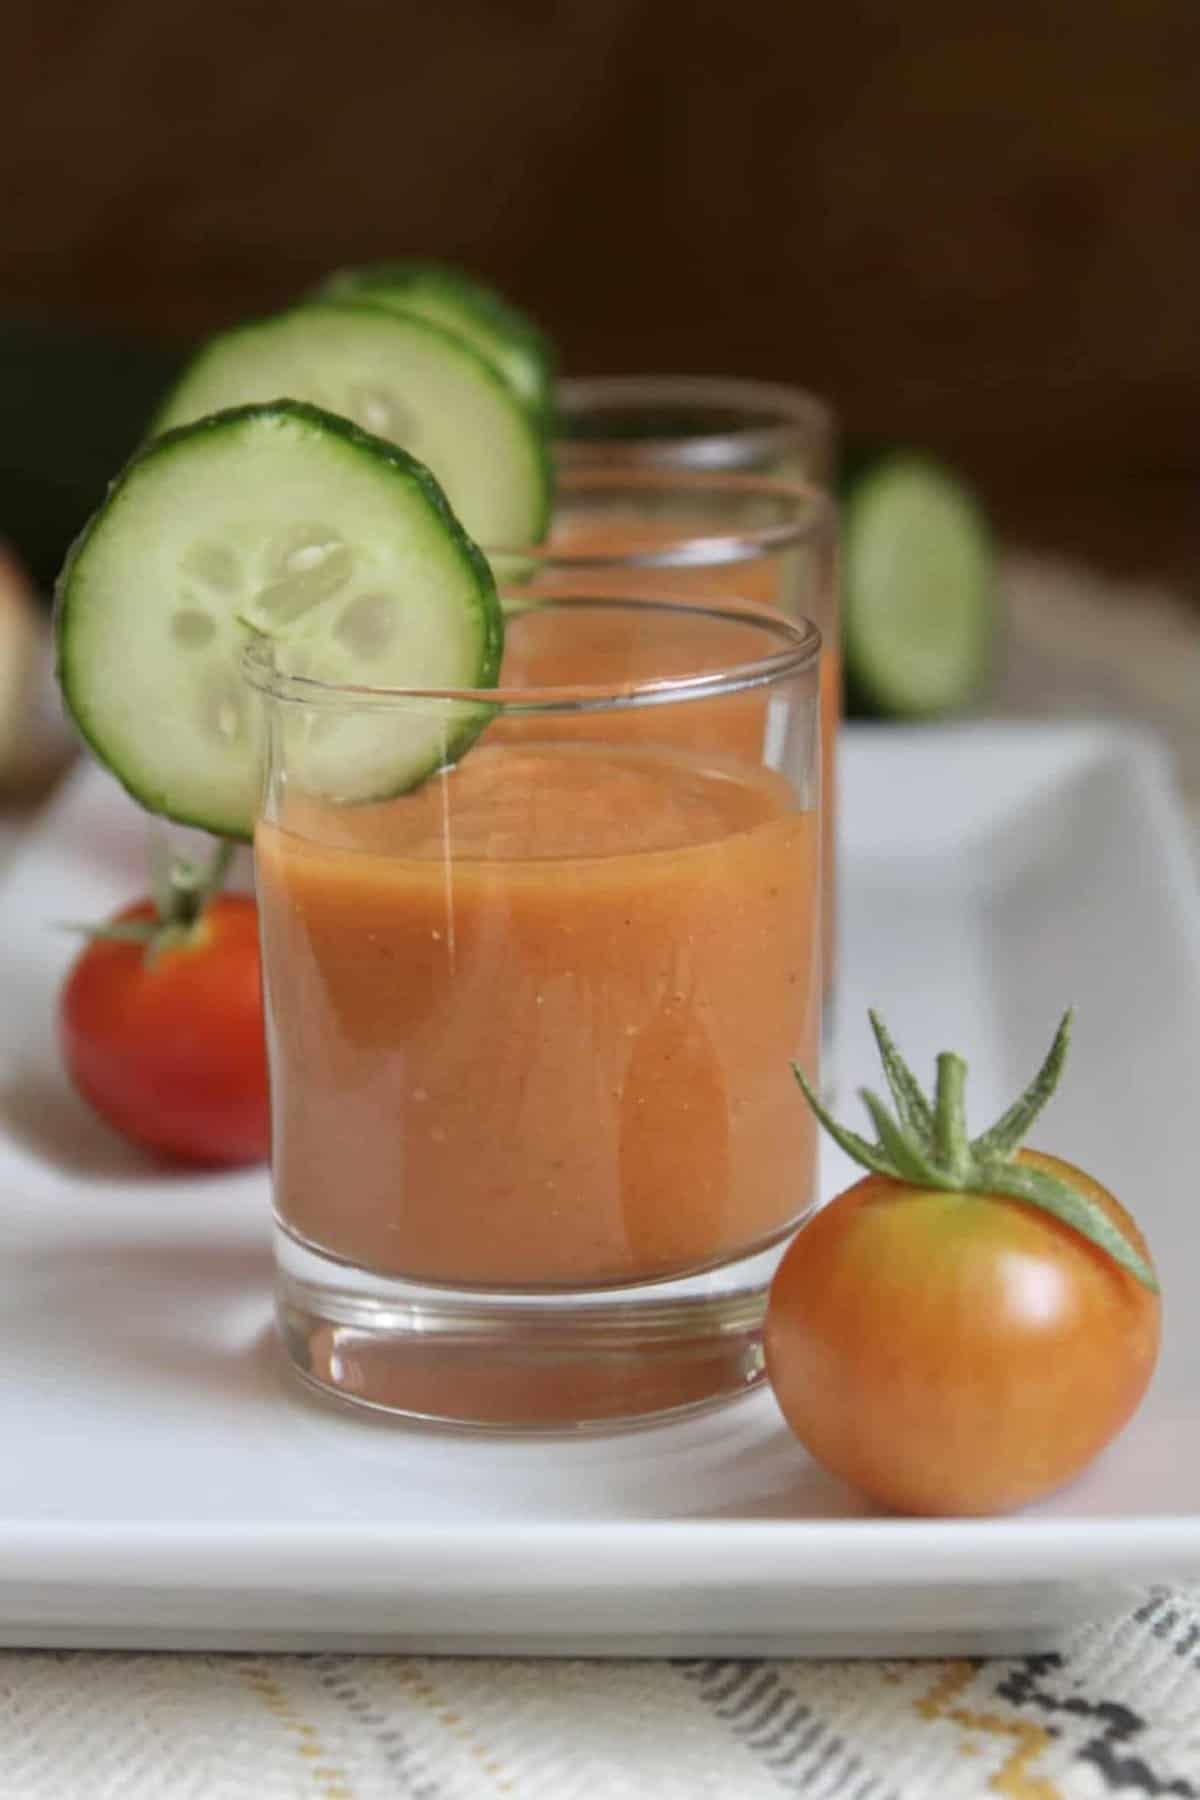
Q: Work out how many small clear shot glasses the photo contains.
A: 3